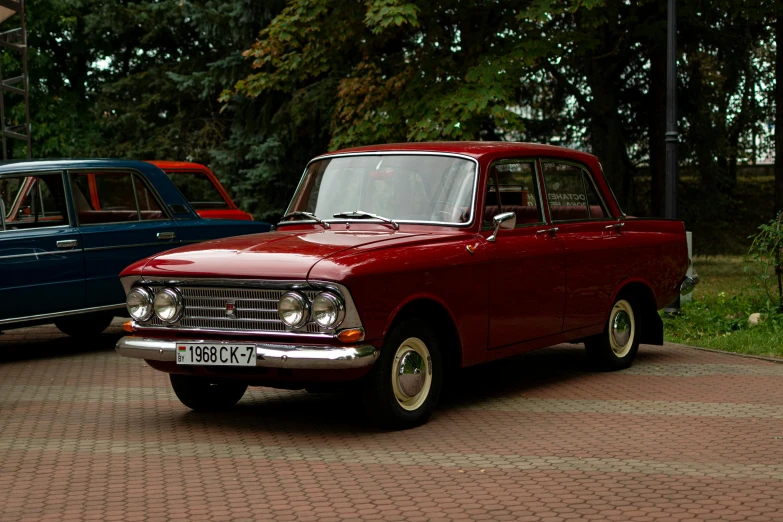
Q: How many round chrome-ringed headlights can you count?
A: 4